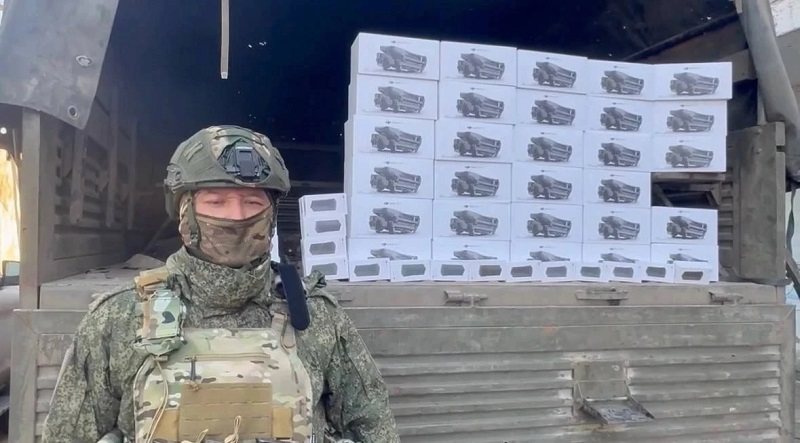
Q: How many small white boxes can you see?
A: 14